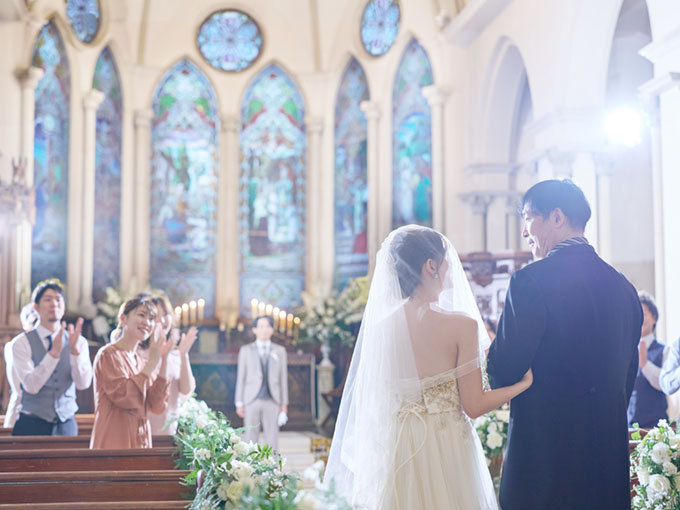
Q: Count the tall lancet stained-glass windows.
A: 6